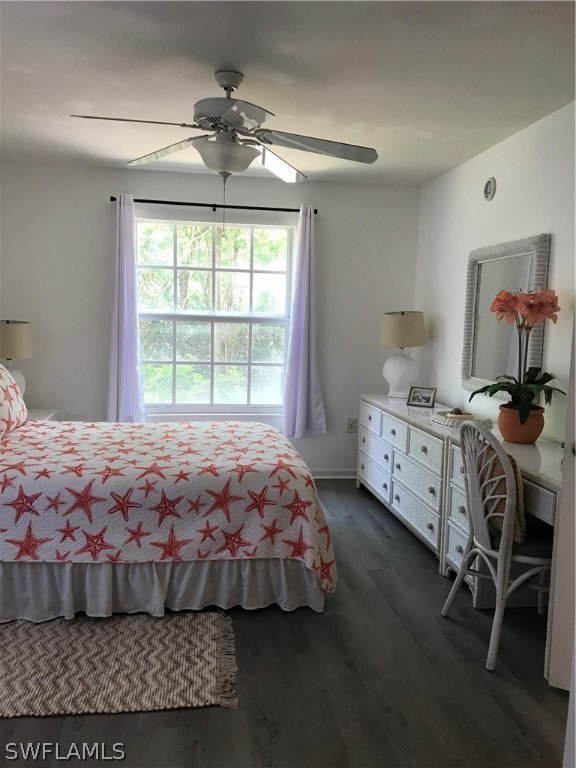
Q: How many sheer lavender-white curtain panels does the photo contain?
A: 2